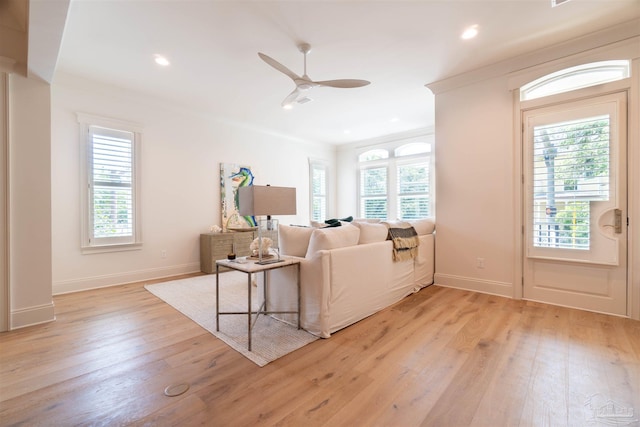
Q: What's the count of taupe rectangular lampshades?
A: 1